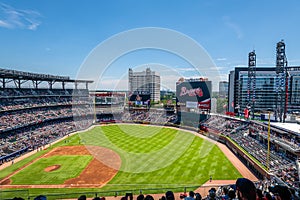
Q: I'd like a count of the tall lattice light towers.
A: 2